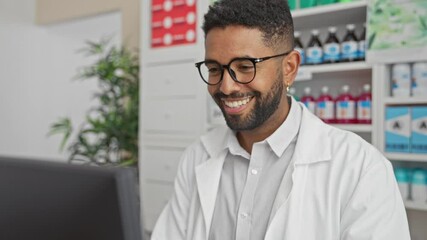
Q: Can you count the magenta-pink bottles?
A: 4